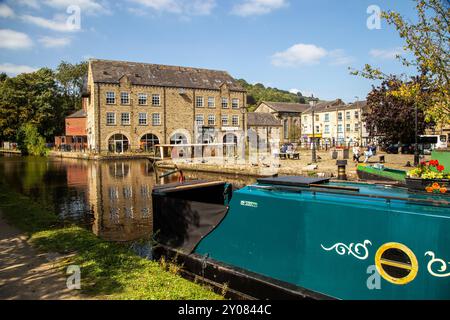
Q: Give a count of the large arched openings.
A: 5